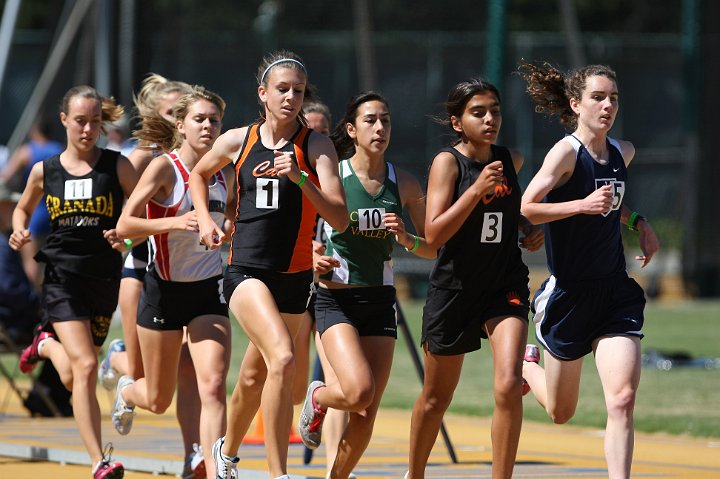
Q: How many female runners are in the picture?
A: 8